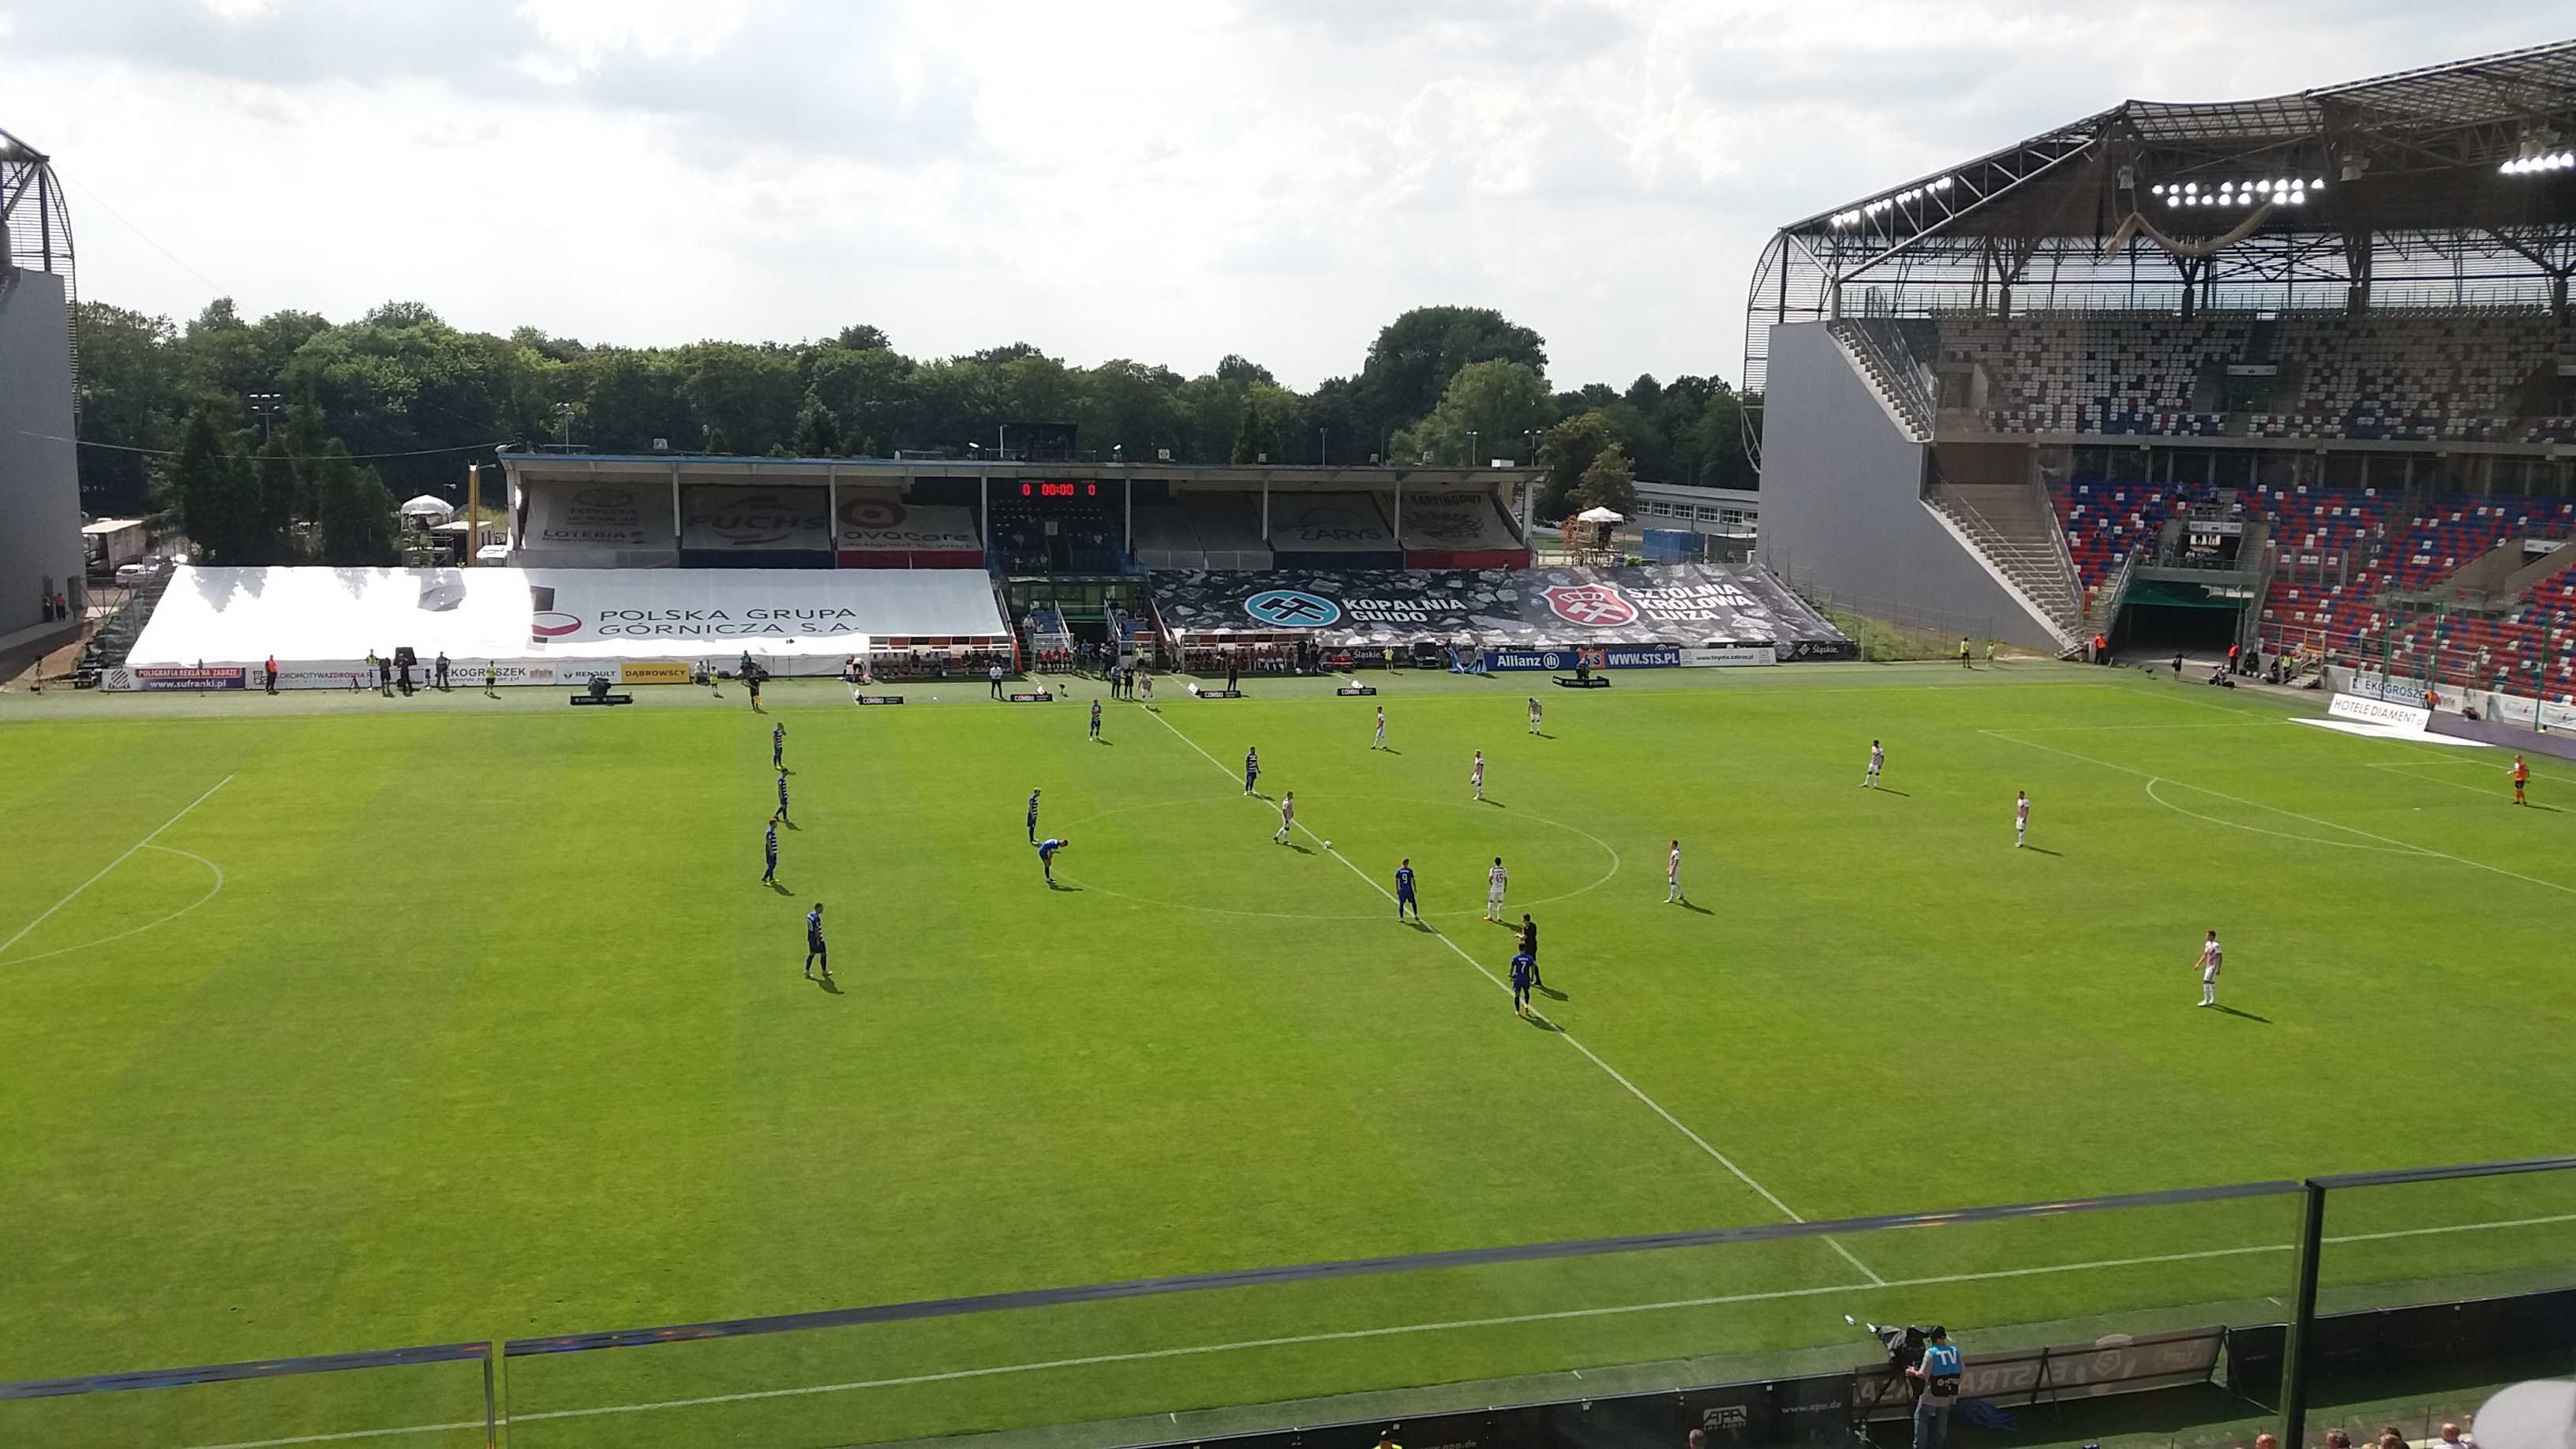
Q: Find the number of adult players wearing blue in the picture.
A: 10